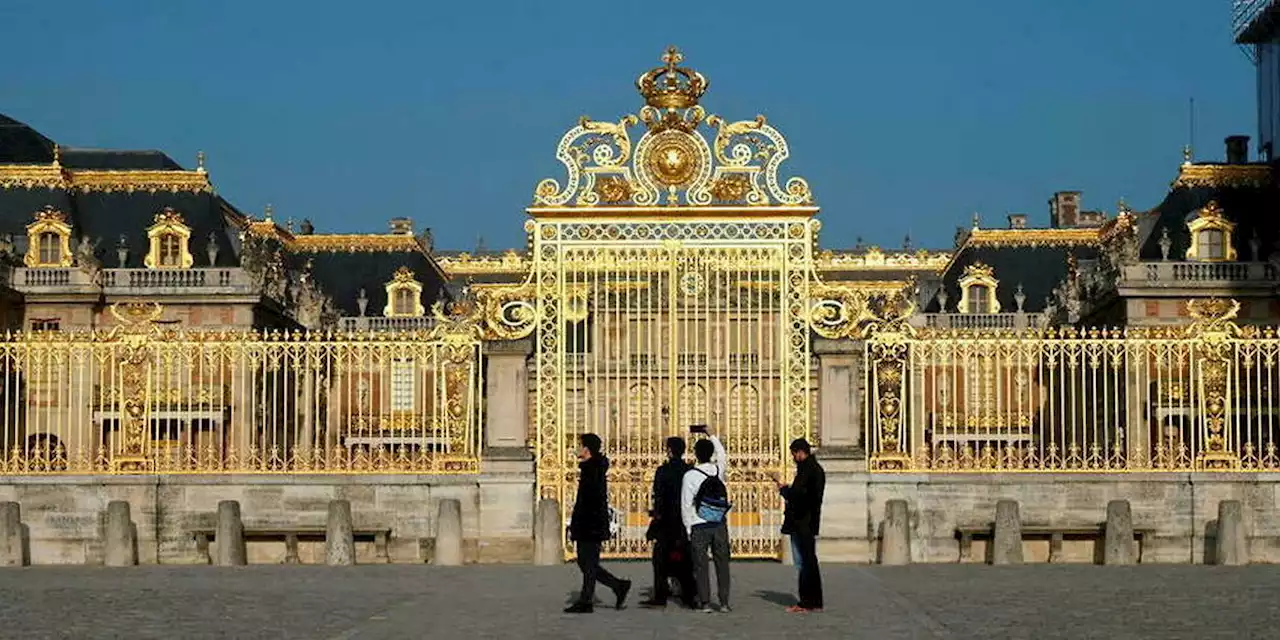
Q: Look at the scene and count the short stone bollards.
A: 10